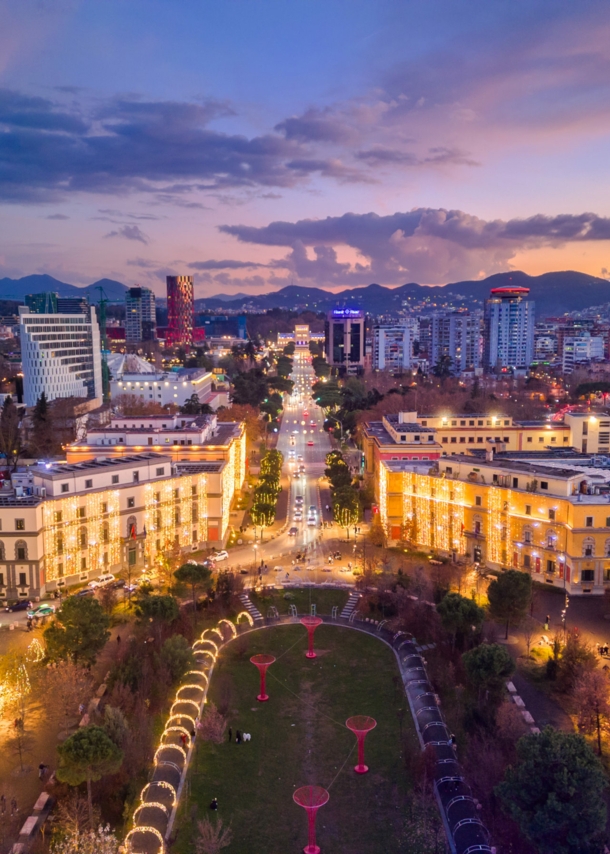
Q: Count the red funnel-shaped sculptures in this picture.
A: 4